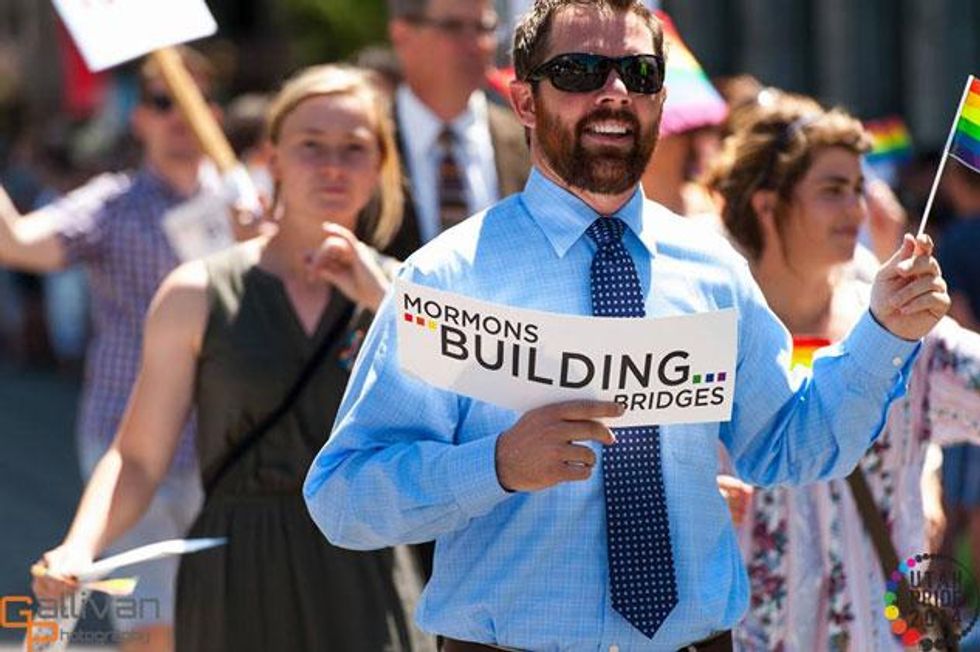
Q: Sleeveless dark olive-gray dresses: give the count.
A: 1